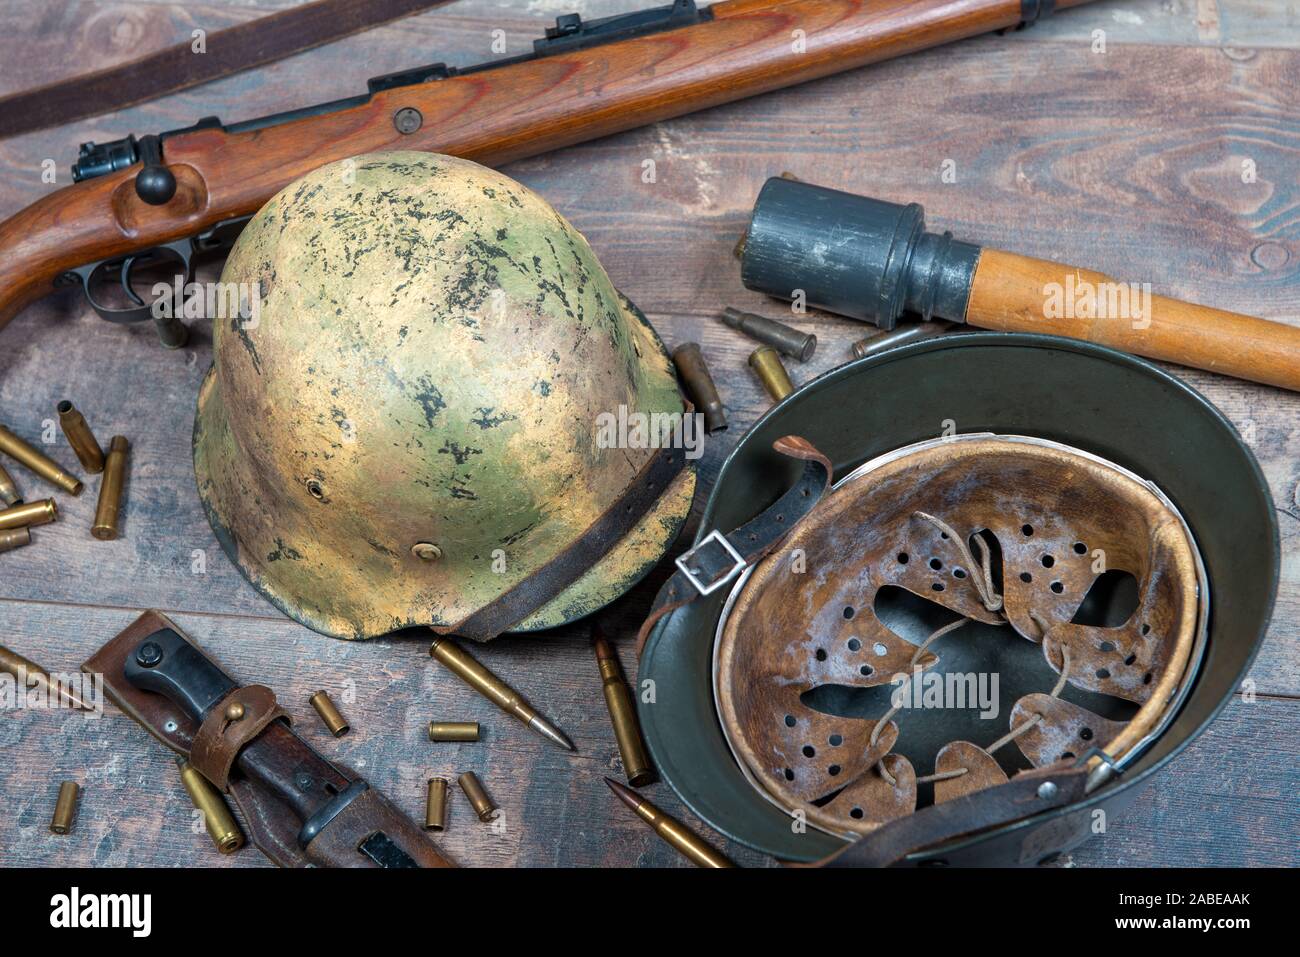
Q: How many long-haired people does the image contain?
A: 0